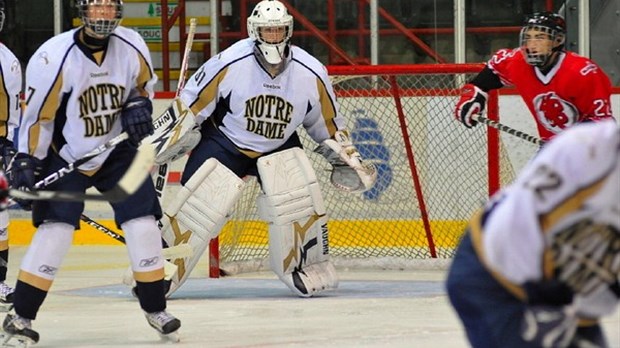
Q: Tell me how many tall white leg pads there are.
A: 2